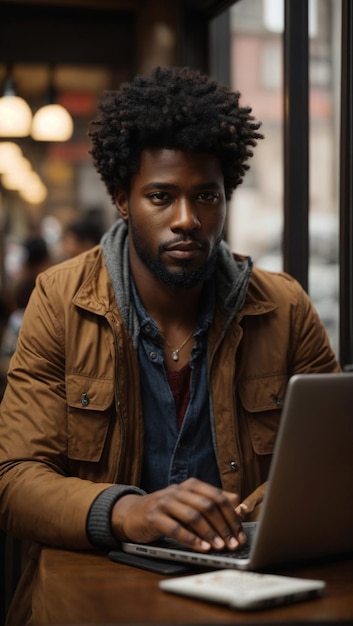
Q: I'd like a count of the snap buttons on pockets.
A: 2